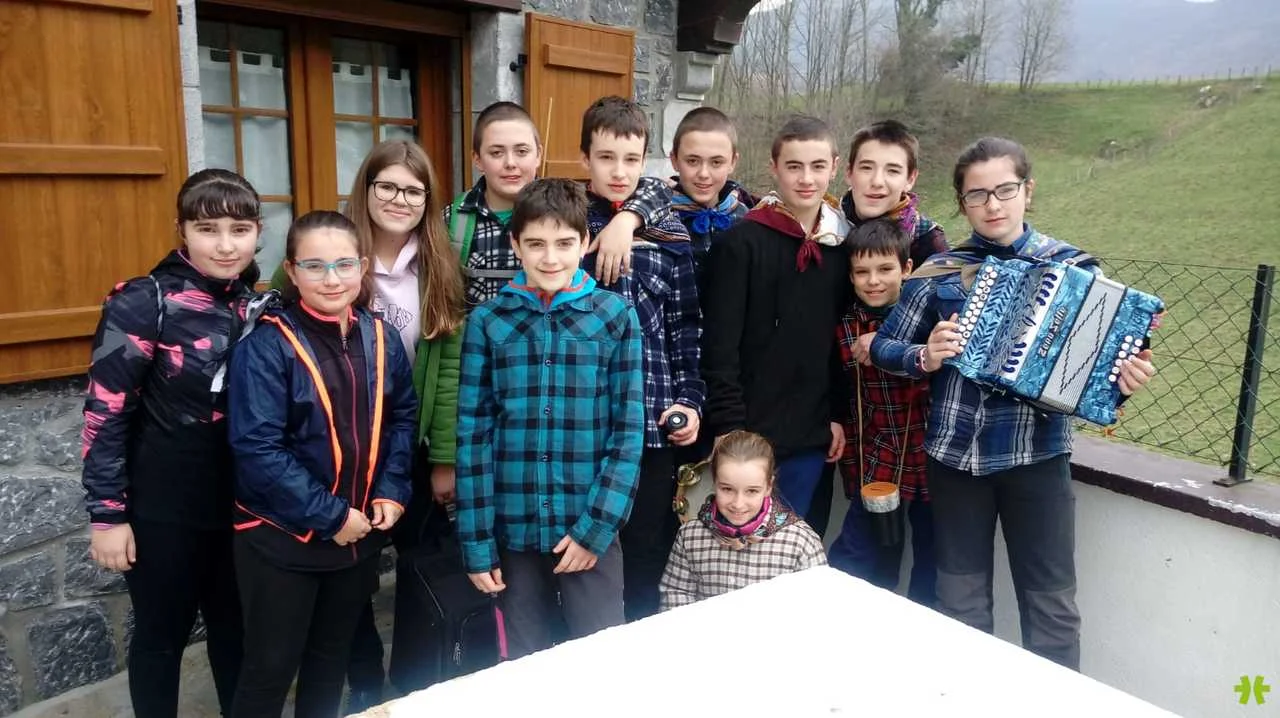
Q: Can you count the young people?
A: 12